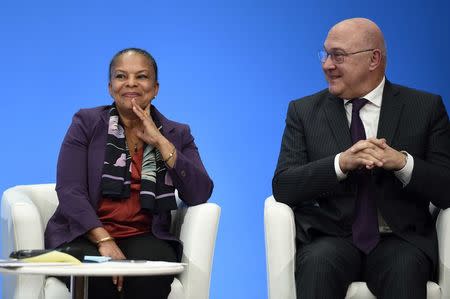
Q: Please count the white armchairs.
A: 2